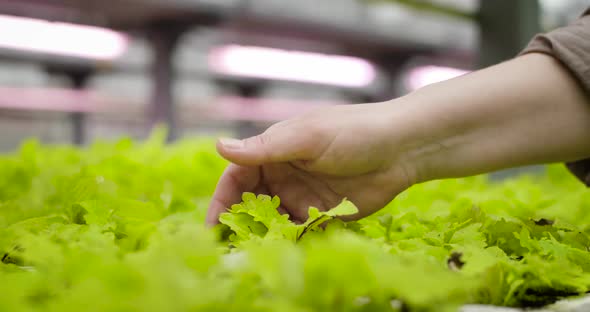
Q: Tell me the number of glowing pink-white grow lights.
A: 3